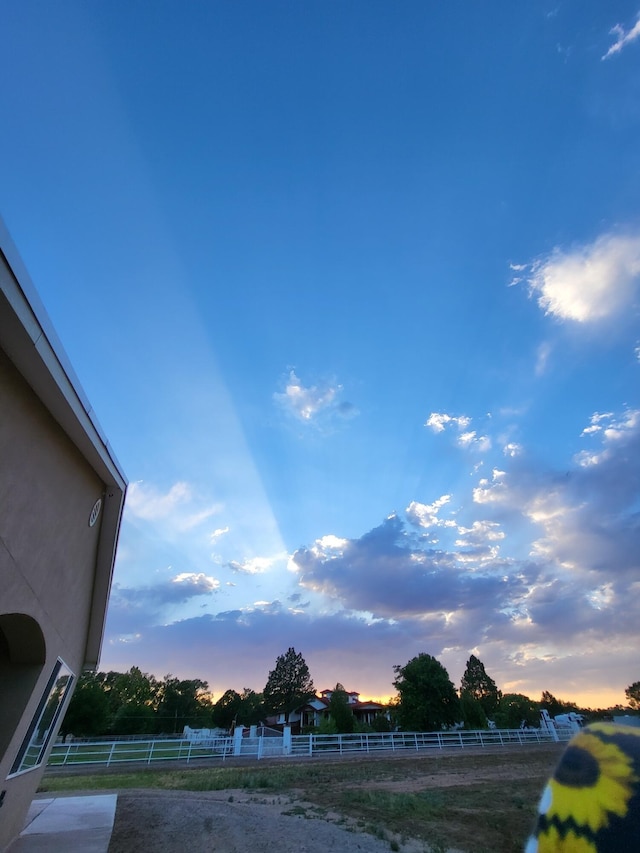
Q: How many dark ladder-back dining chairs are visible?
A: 0